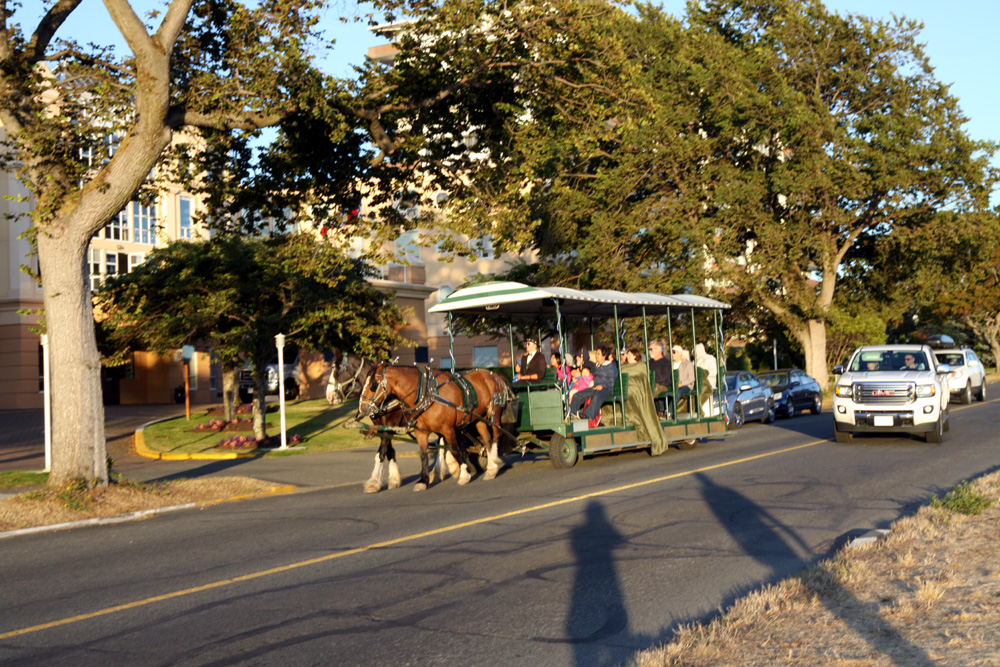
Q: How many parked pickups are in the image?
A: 1